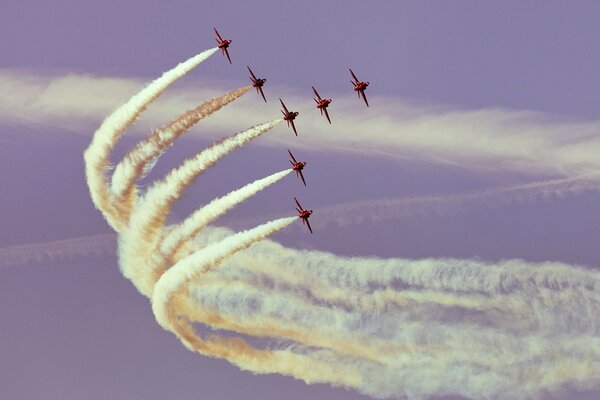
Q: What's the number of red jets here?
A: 7